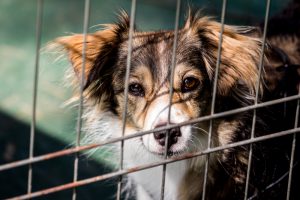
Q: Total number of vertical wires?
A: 7